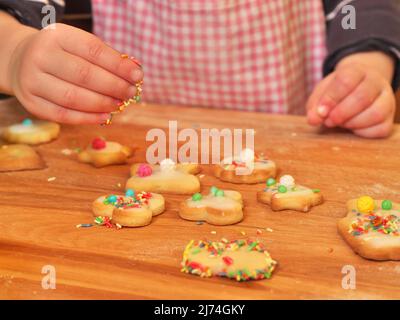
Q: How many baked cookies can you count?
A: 10